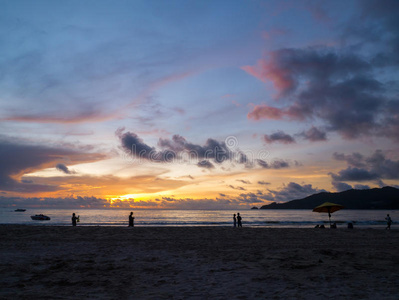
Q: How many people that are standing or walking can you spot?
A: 5